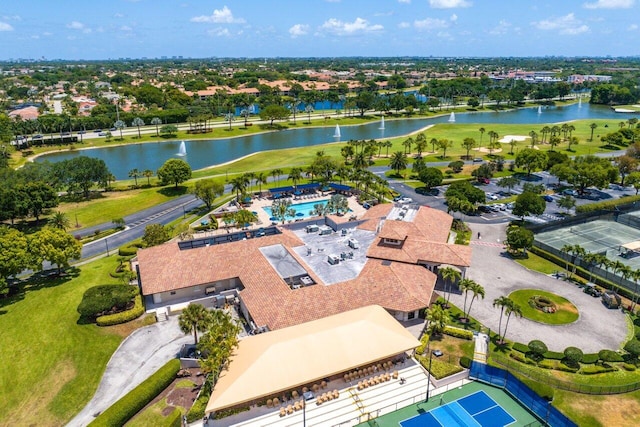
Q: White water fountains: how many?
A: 6